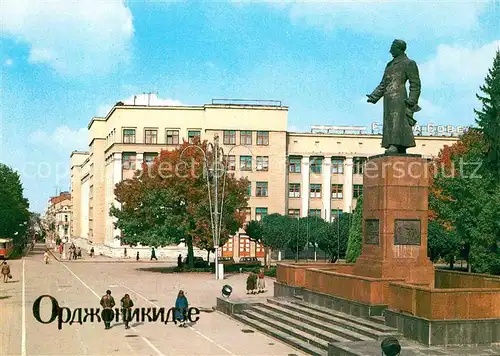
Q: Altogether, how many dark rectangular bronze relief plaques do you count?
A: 2